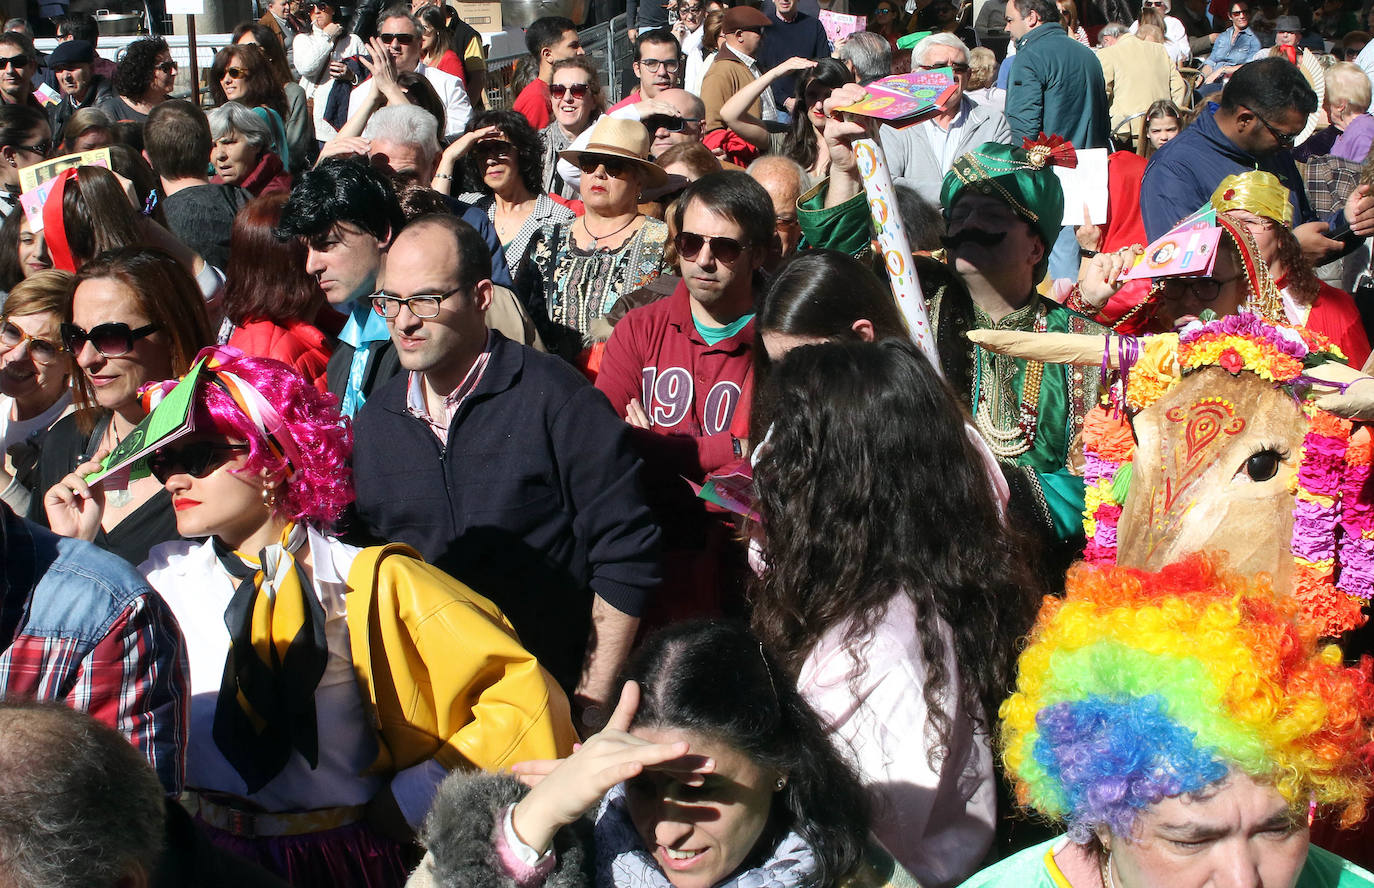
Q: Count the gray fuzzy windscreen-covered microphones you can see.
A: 0